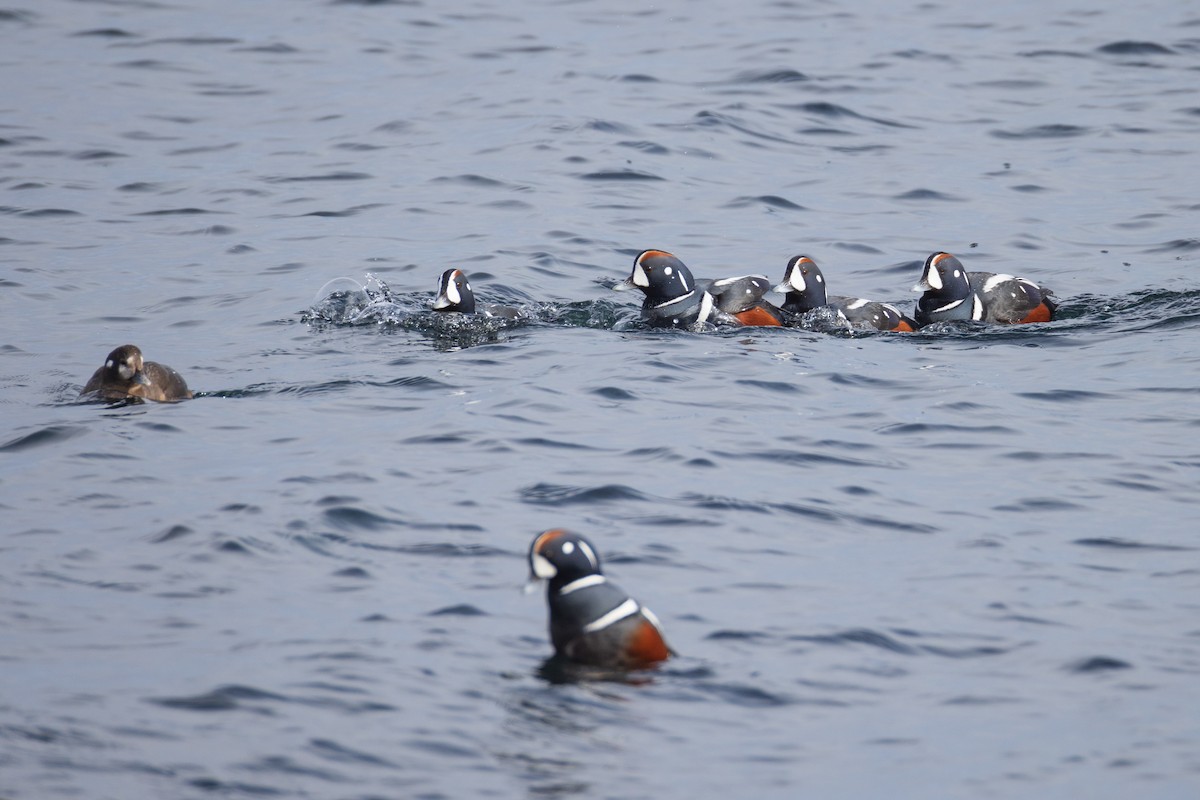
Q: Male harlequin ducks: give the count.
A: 5